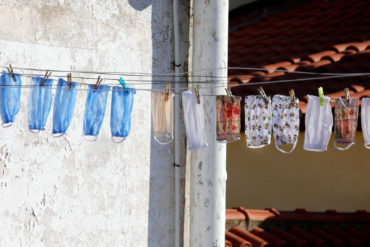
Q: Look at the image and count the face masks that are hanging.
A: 13